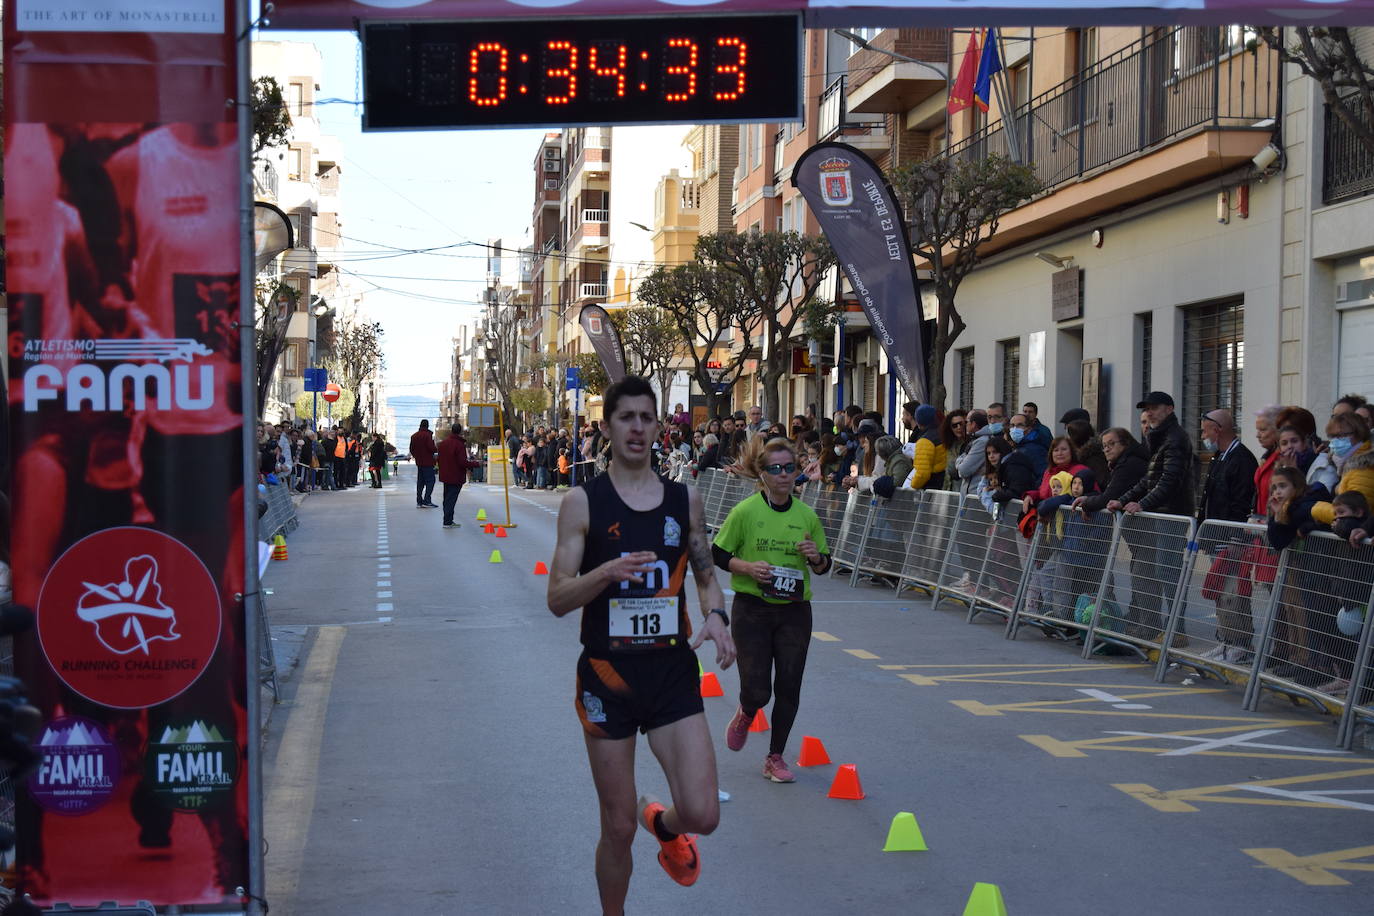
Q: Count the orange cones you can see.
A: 7